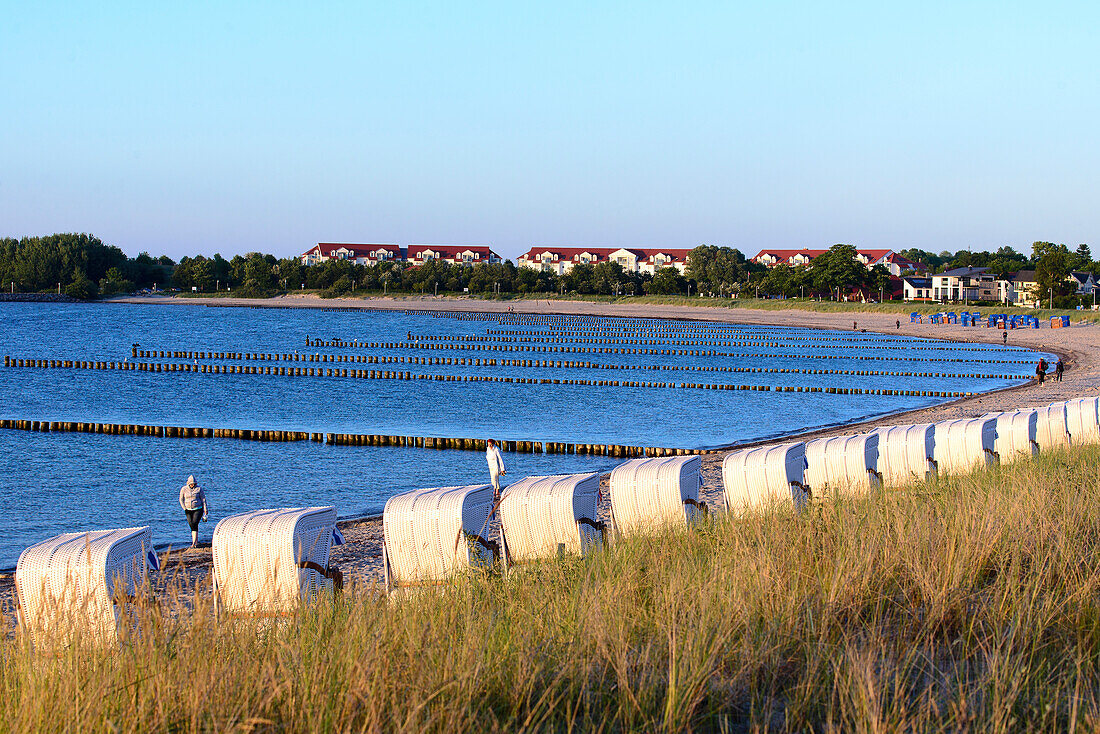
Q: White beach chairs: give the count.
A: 12